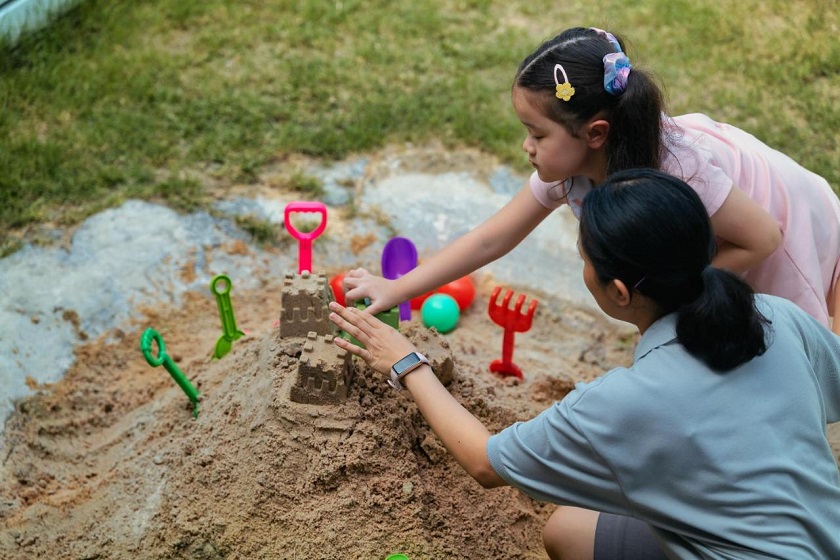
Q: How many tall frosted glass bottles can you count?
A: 0